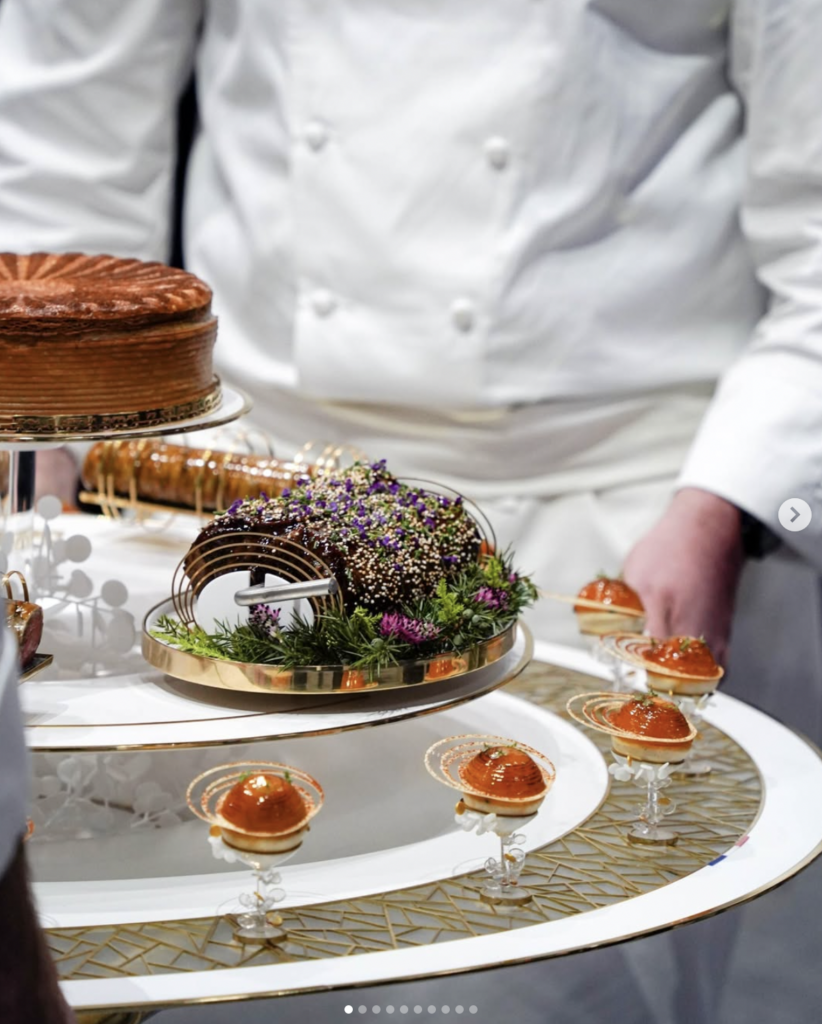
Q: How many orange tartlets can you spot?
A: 5